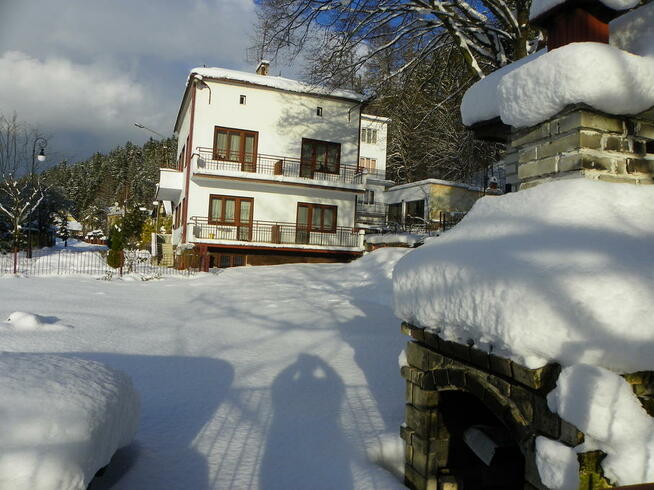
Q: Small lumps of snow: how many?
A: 1